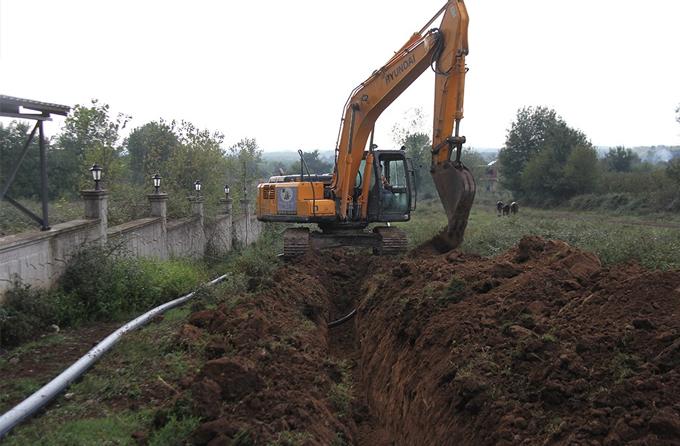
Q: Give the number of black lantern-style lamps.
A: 4